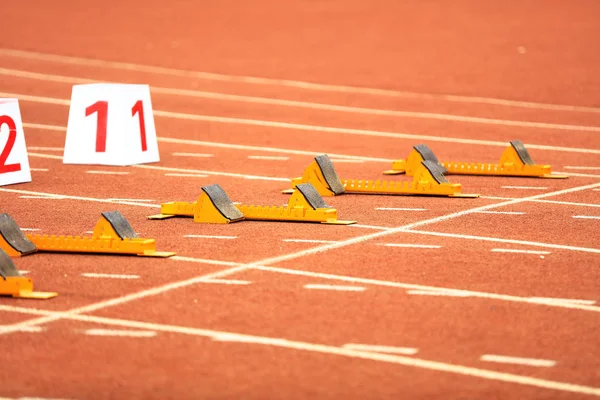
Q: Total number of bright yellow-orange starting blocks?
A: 5